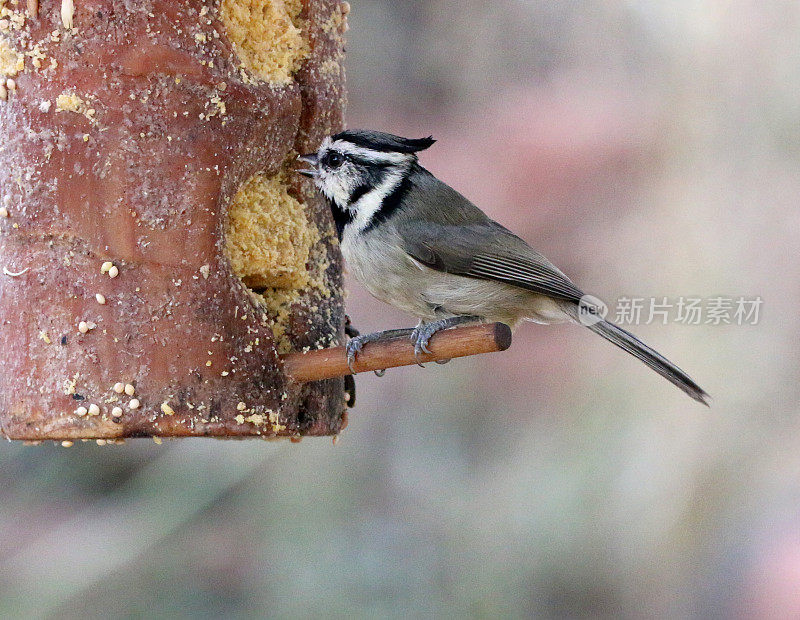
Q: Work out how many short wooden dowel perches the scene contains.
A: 1